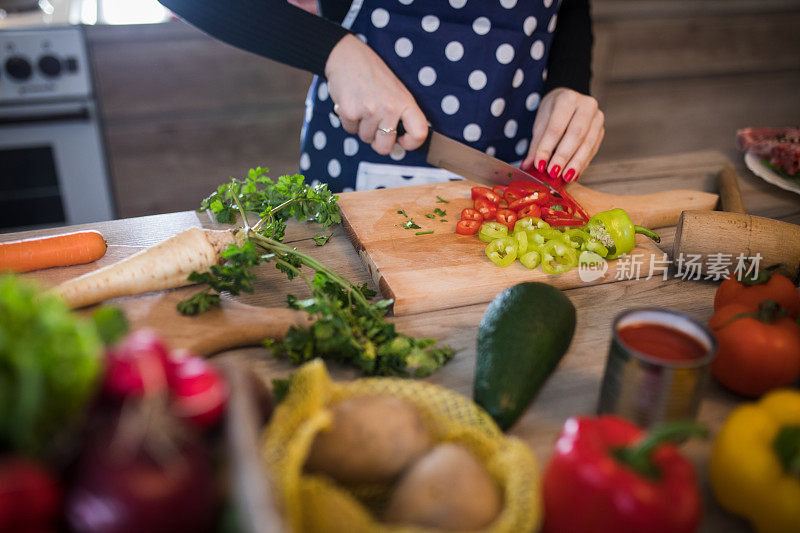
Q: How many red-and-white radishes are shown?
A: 2